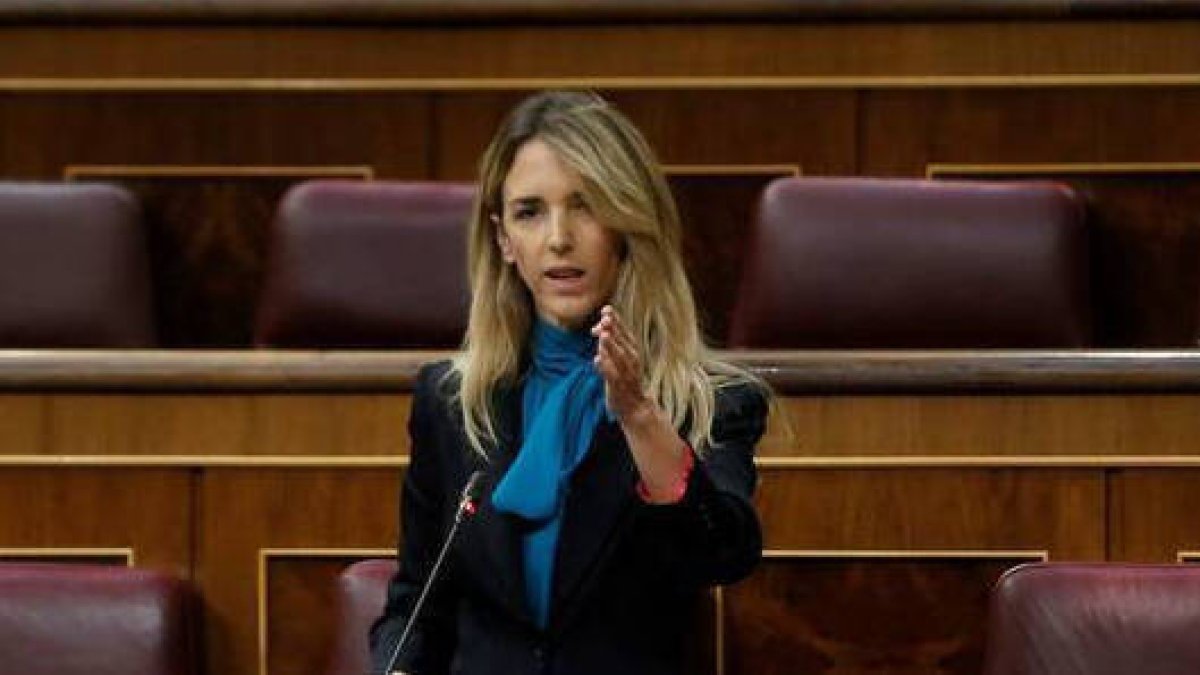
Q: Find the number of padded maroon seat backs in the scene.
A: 6